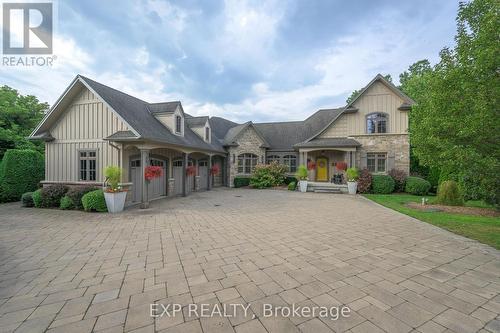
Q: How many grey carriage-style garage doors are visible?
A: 3